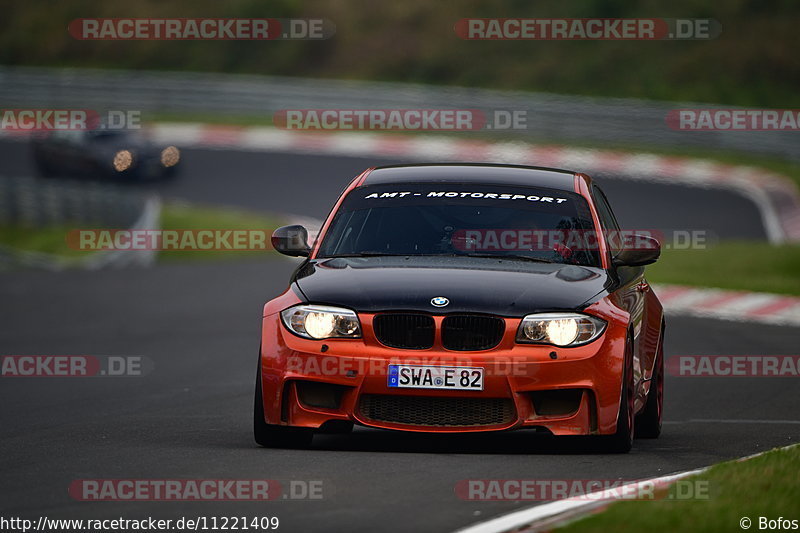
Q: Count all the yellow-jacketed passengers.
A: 0